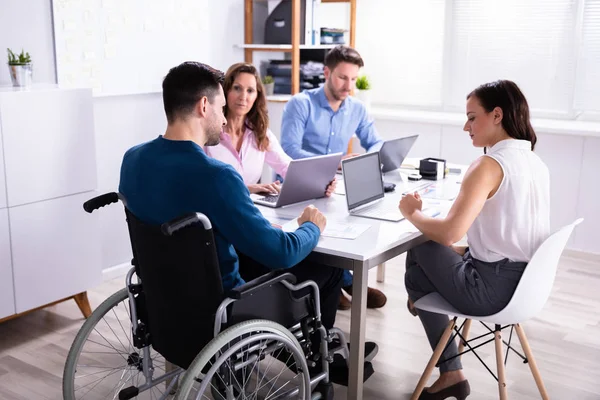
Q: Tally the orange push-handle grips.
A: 0